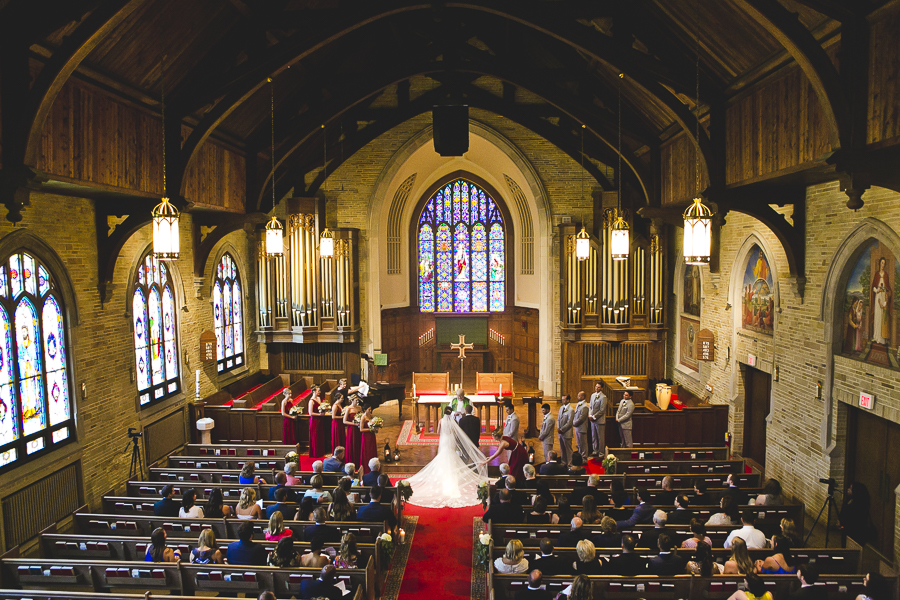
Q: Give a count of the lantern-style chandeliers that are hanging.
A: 6